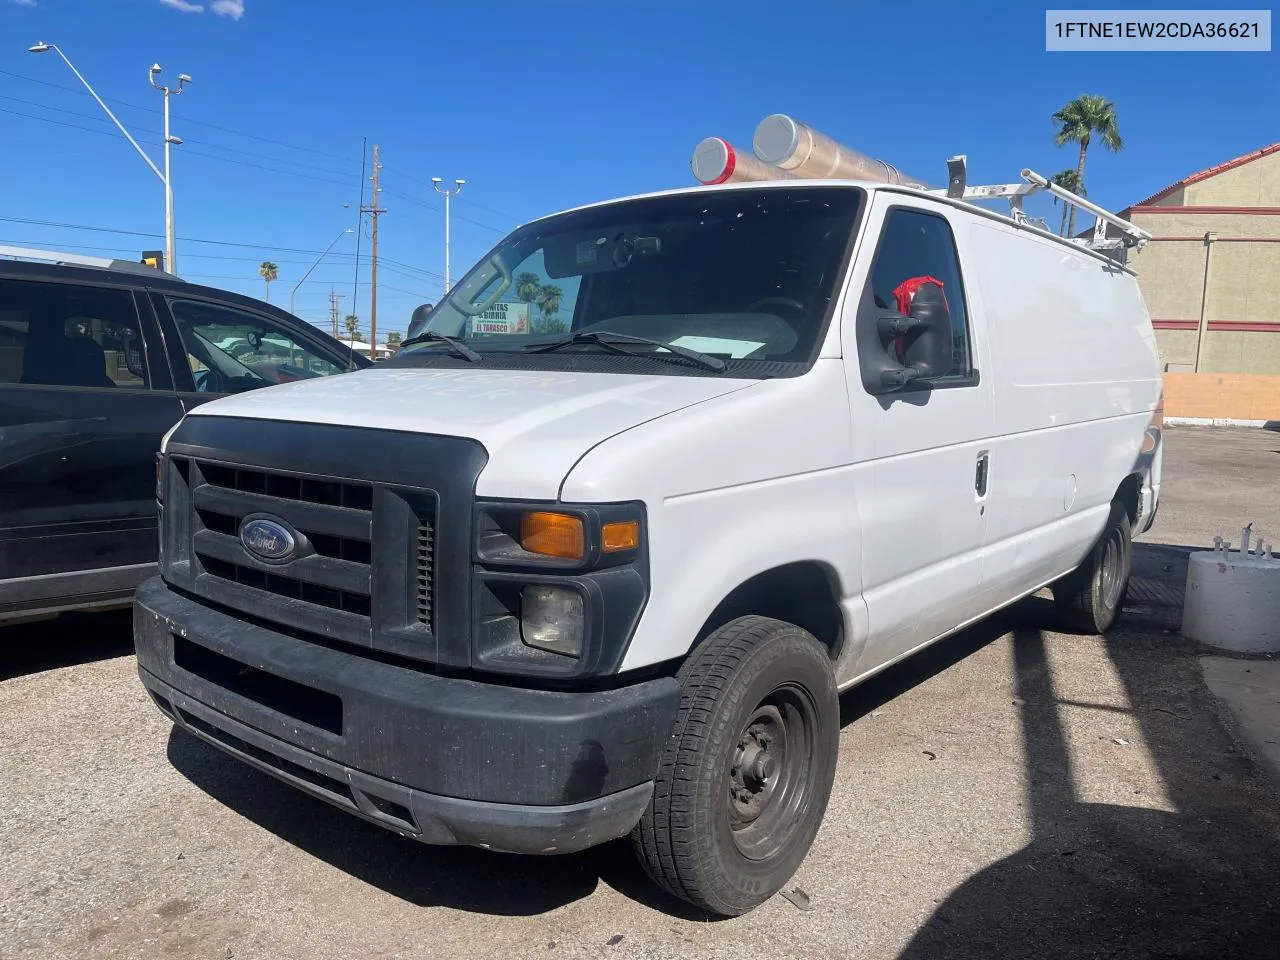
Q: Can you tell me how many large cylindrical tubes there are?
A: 2